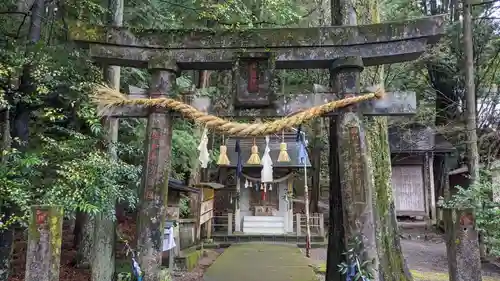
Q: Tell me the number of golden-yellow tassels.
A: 3